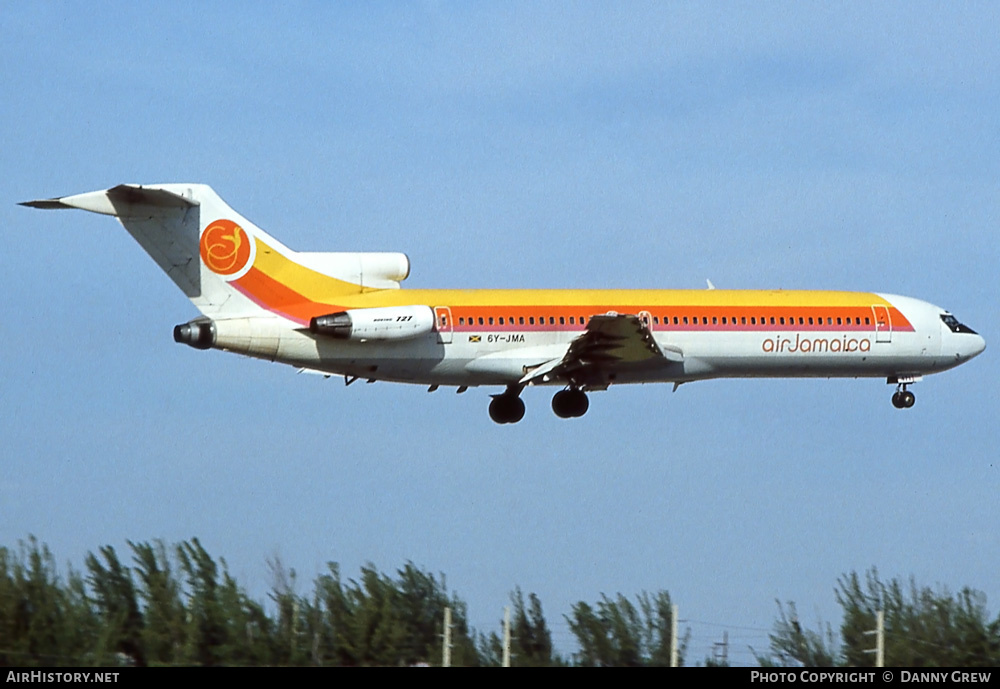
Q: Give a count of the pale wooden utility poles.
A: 4